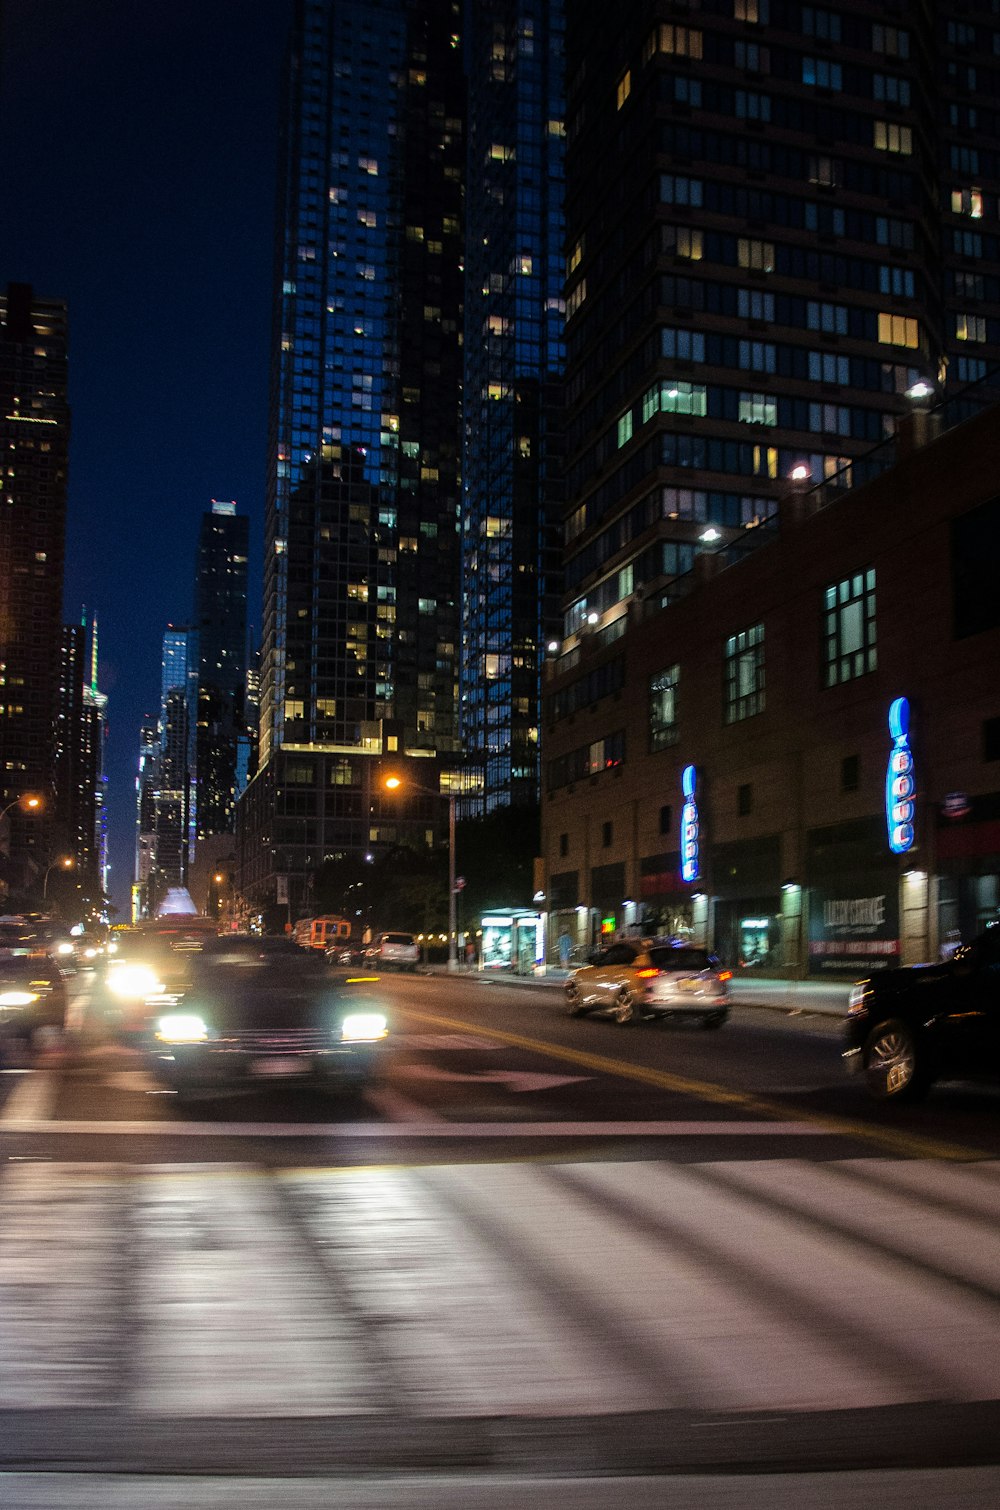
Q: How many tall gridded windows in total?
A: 3